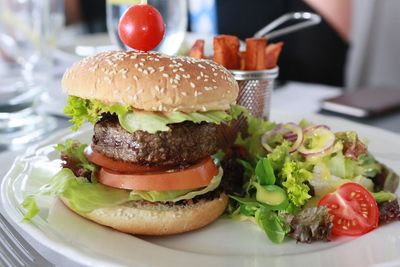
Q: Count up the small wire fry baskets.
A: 1